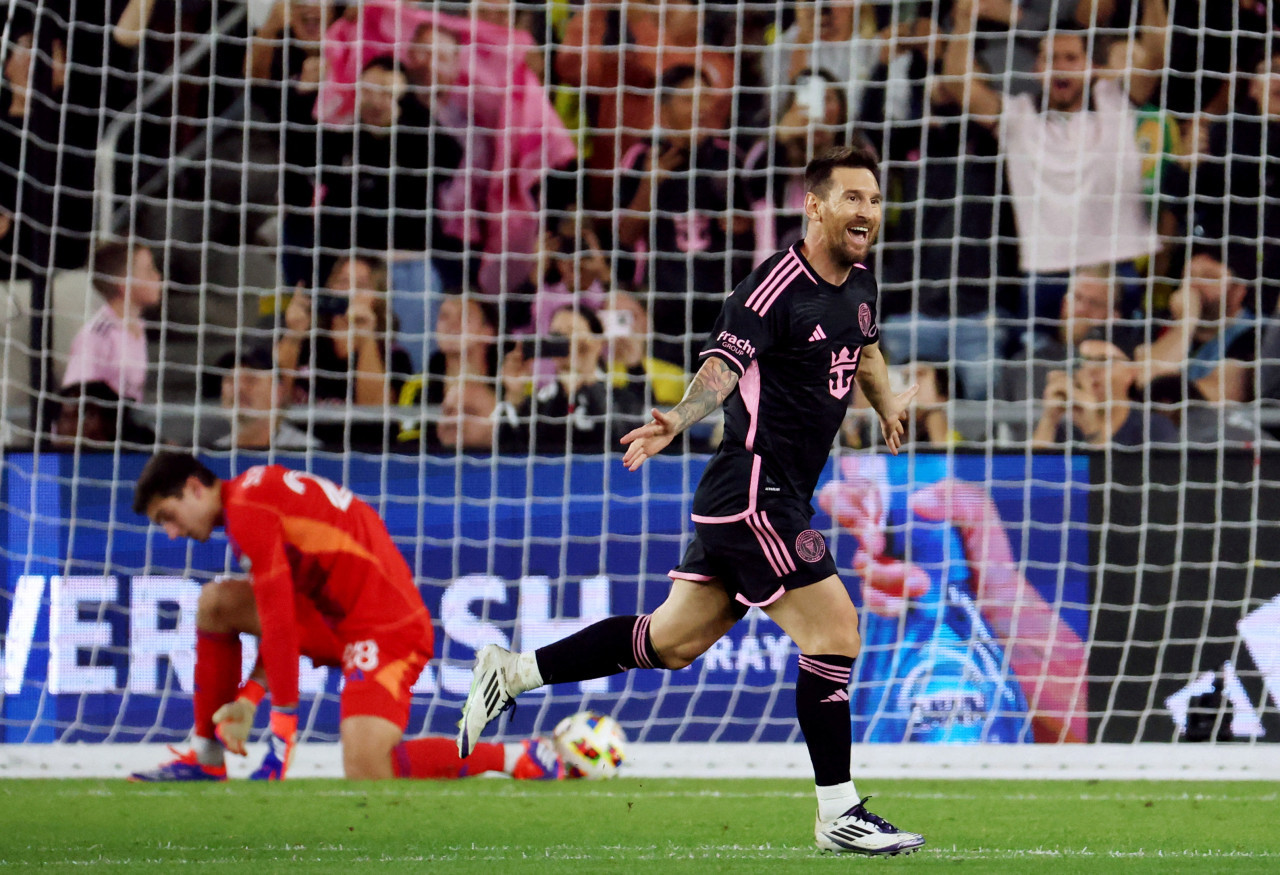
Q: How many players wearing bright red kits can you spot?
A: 1